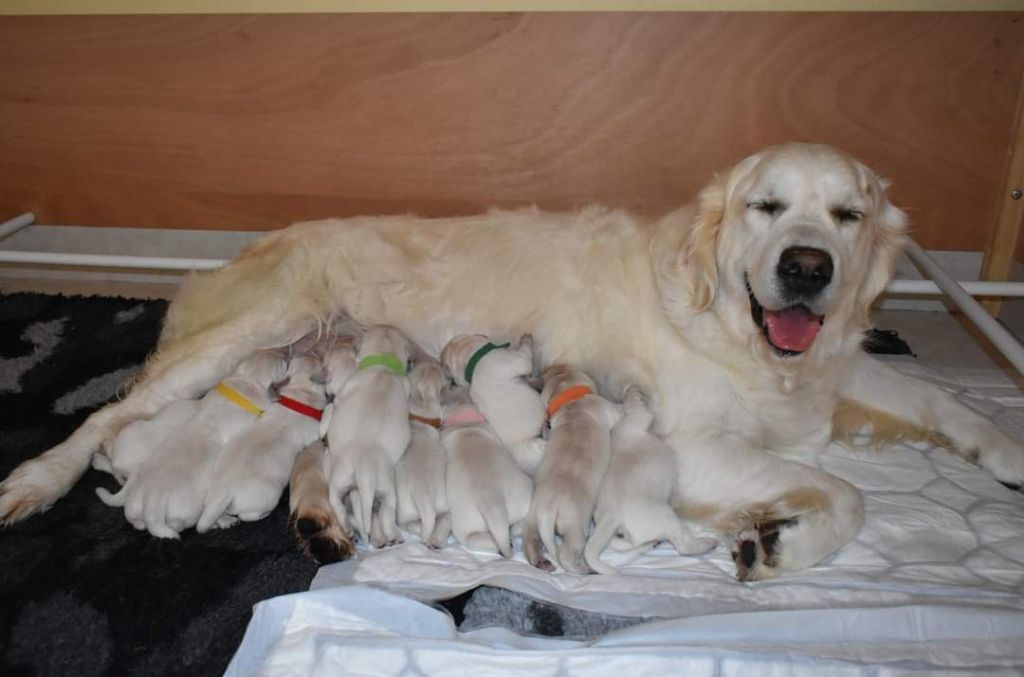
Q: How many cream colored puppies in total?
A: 10